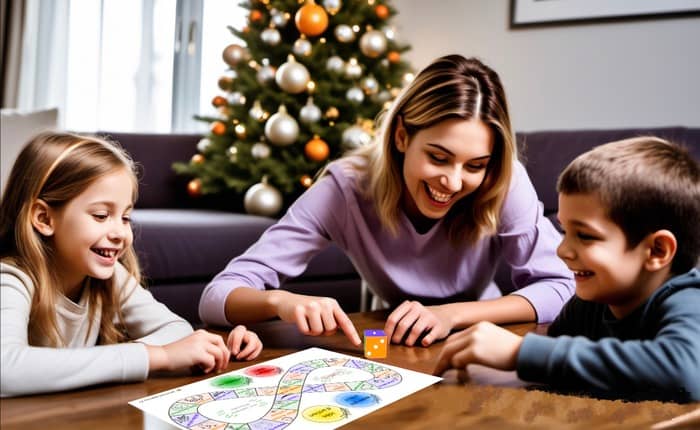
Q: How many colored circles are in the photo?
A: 4